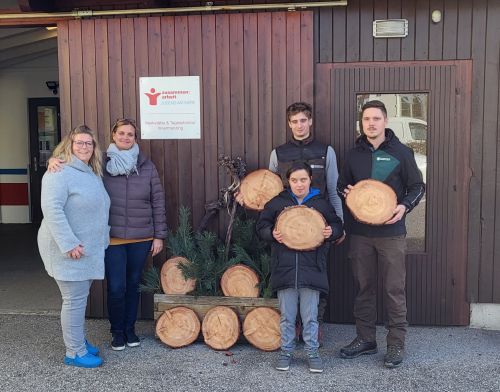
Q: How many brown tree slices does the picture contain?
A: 8